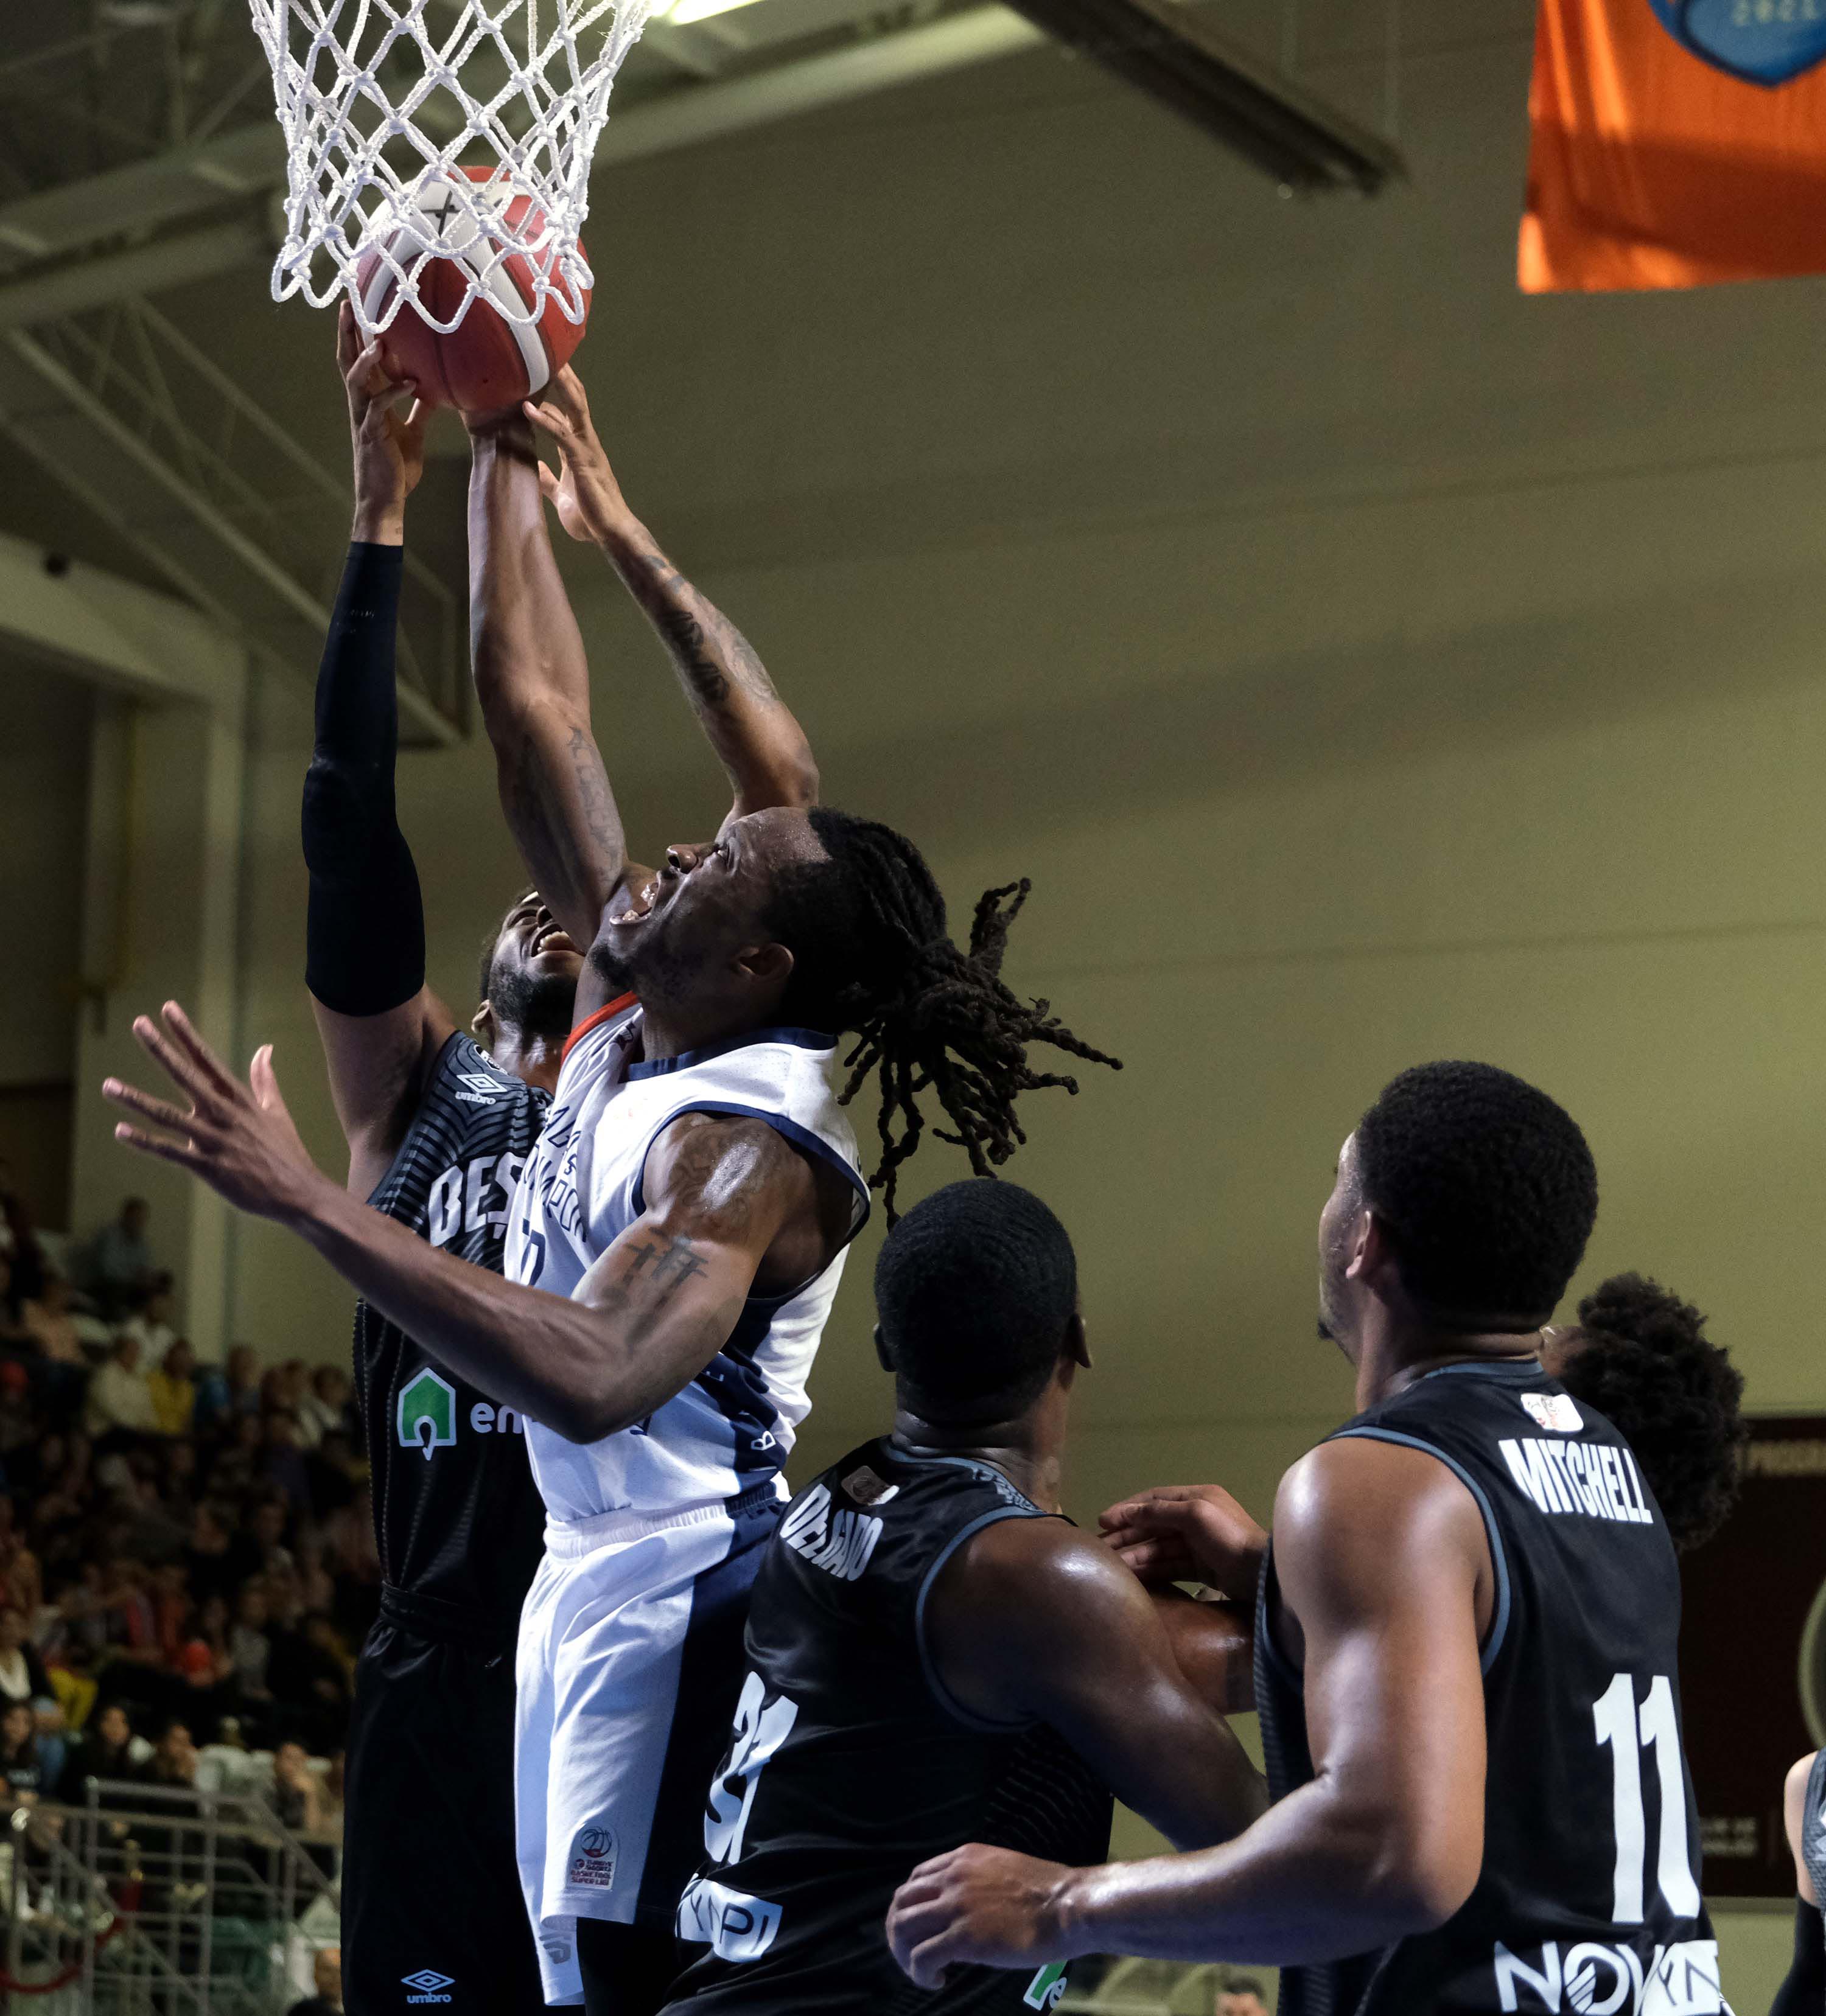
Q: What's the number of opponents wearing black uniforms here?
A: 3